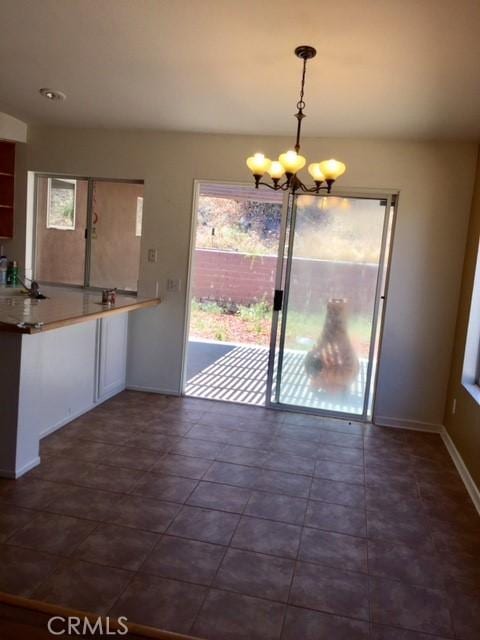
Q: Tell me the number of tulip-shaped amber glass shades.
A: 5